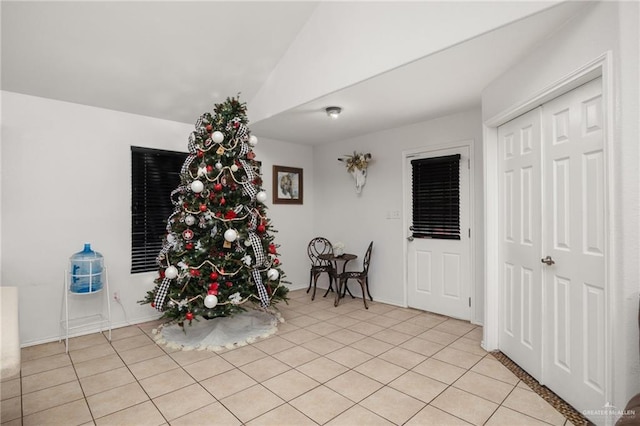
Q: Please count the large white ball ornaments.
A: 8